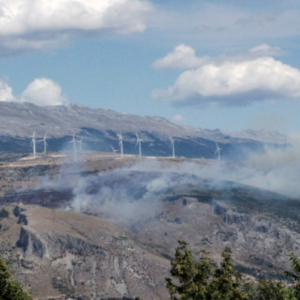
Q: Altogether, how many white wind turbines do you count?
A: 9